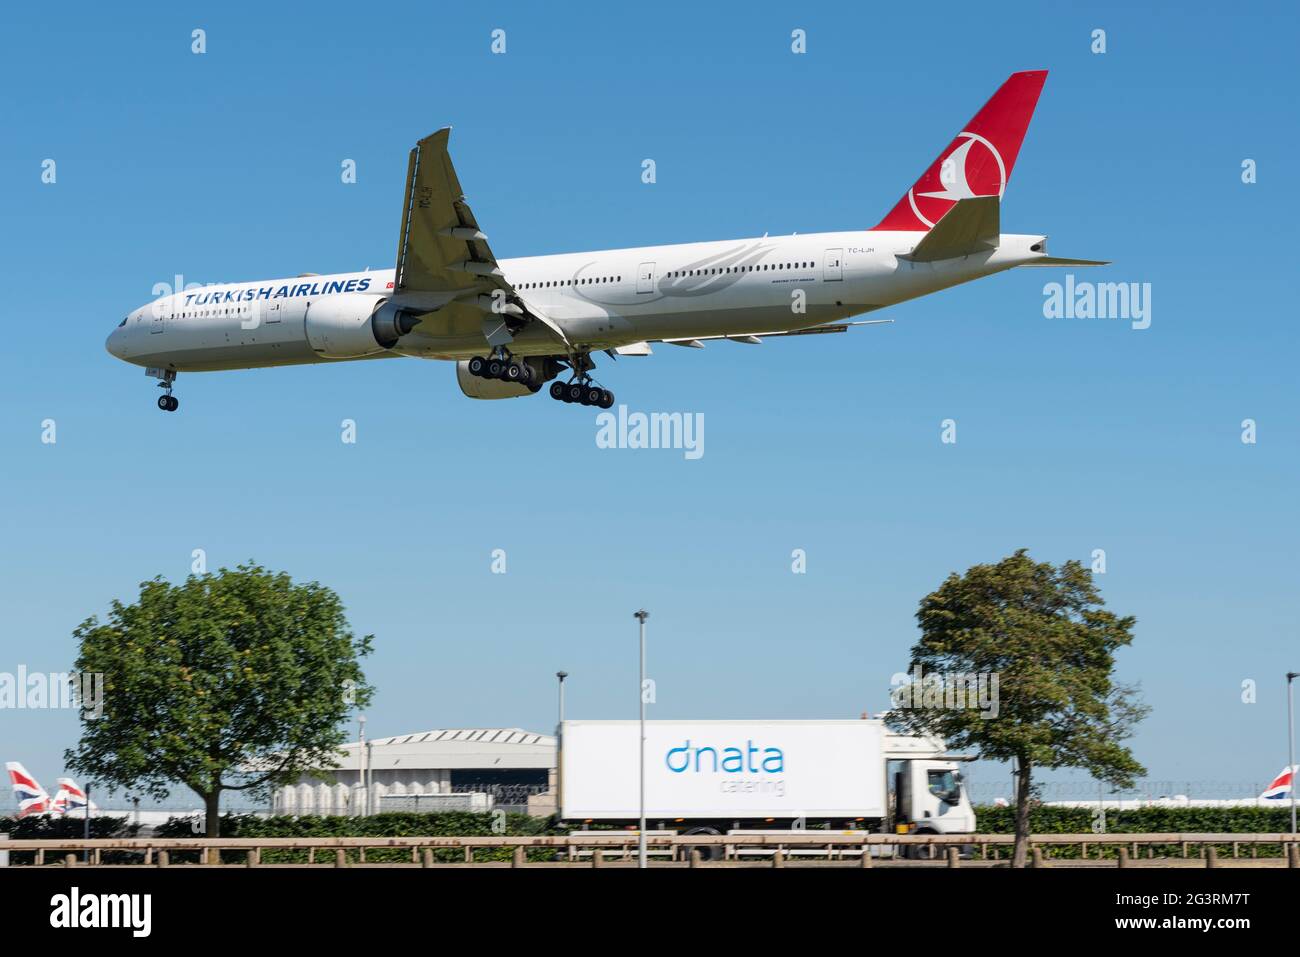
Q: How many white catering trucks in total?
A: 1